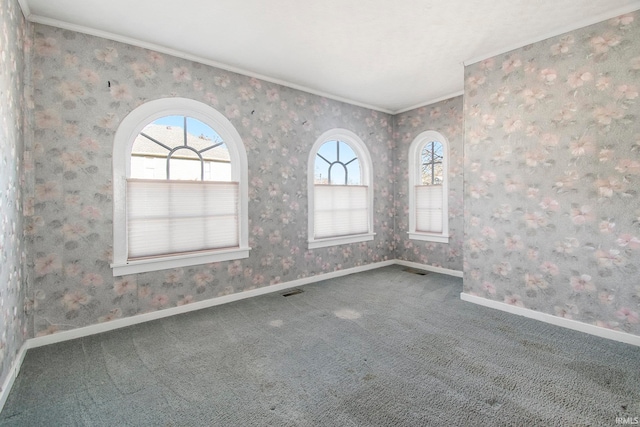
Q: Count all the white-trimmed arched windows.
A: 3